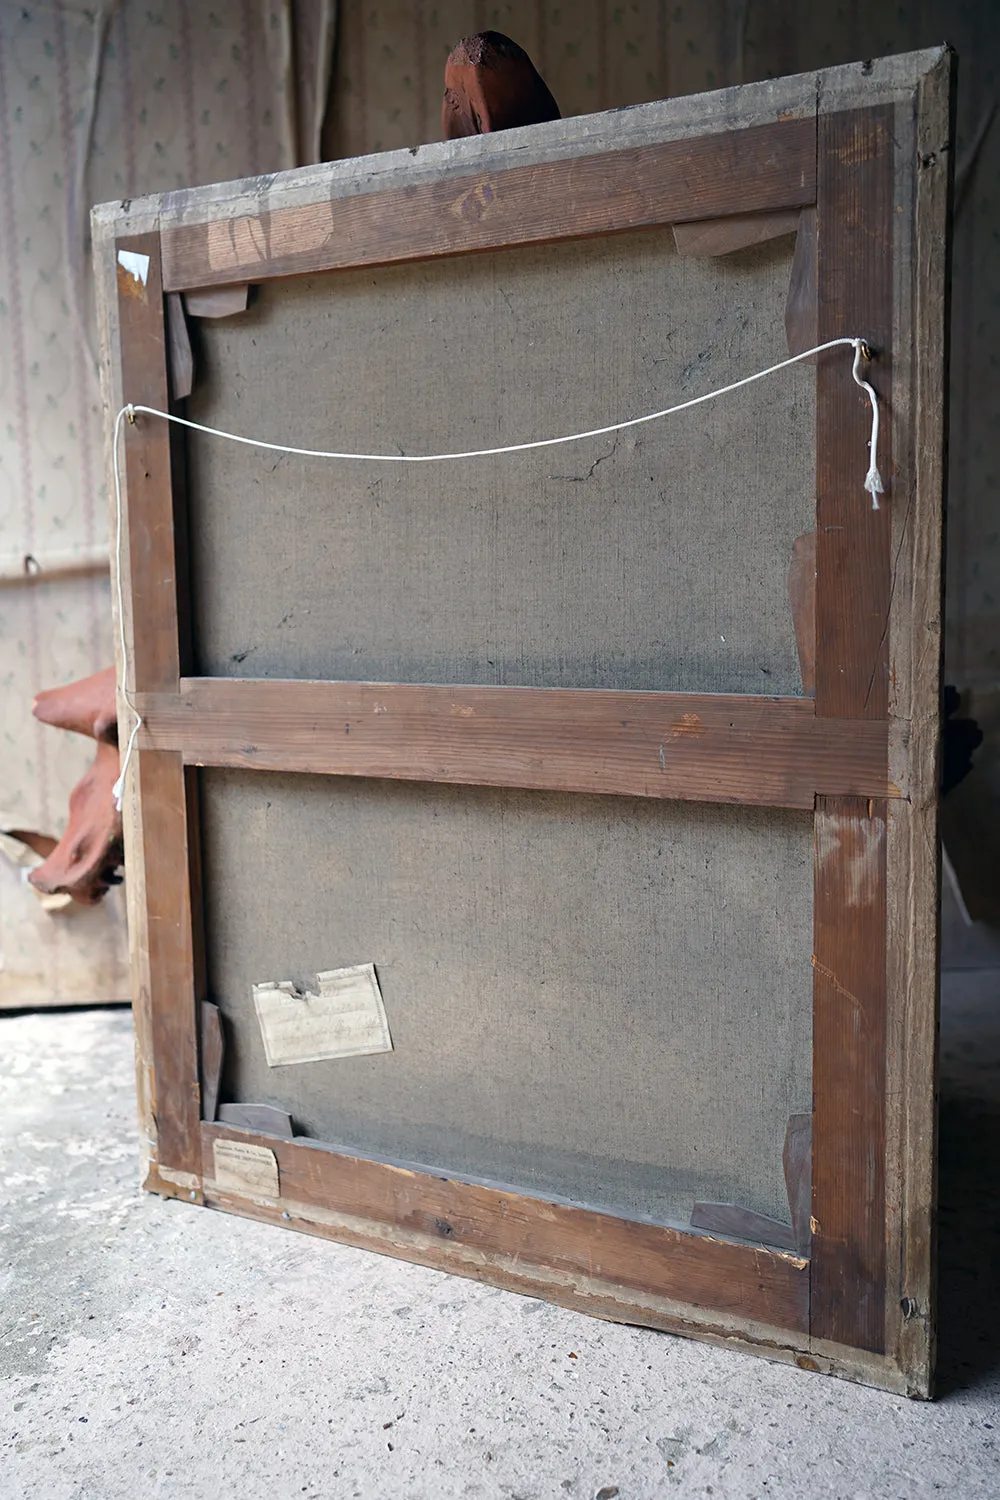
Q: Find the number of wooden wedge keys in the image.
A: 9